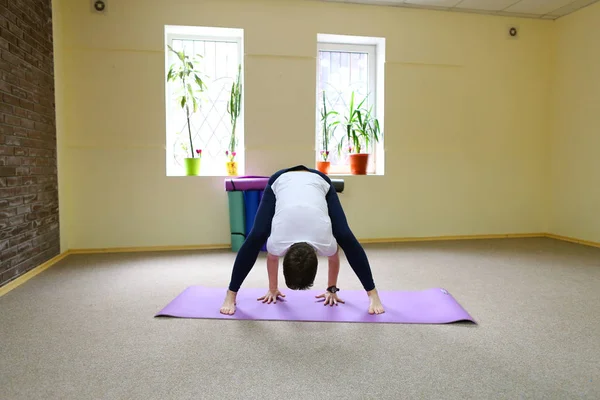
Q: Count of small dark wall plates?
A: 2